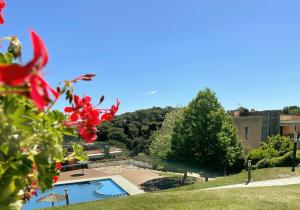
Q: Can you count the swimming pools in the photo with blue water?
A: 1